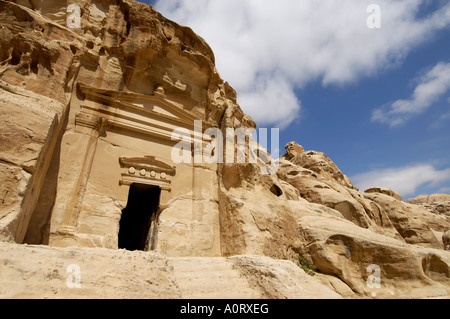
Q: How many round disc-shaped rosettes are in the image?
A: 4